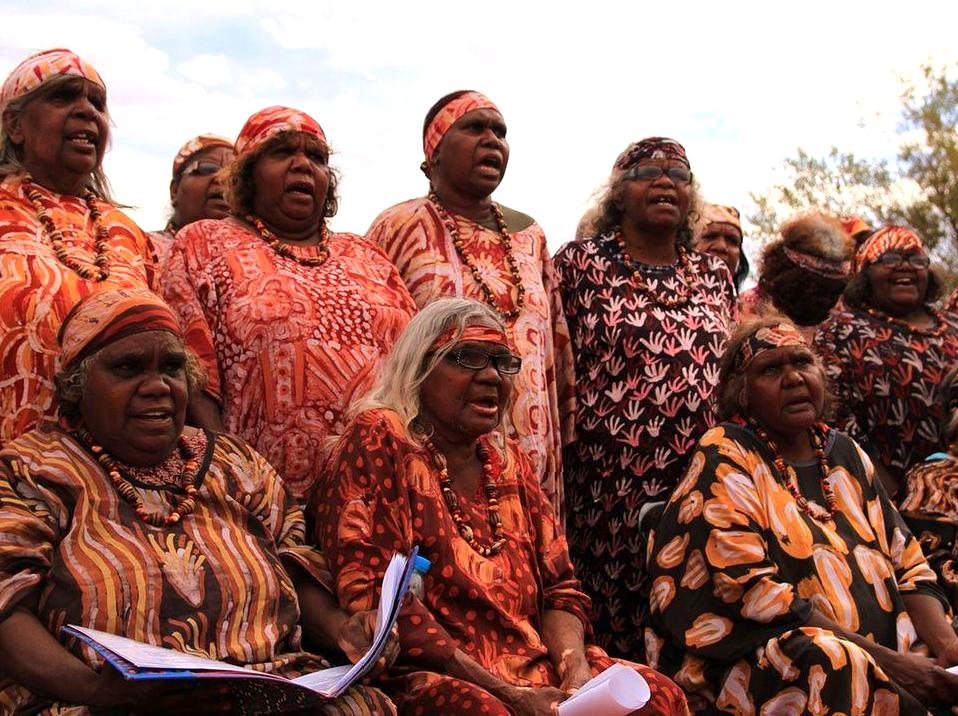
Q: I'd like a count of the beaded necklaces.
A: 8